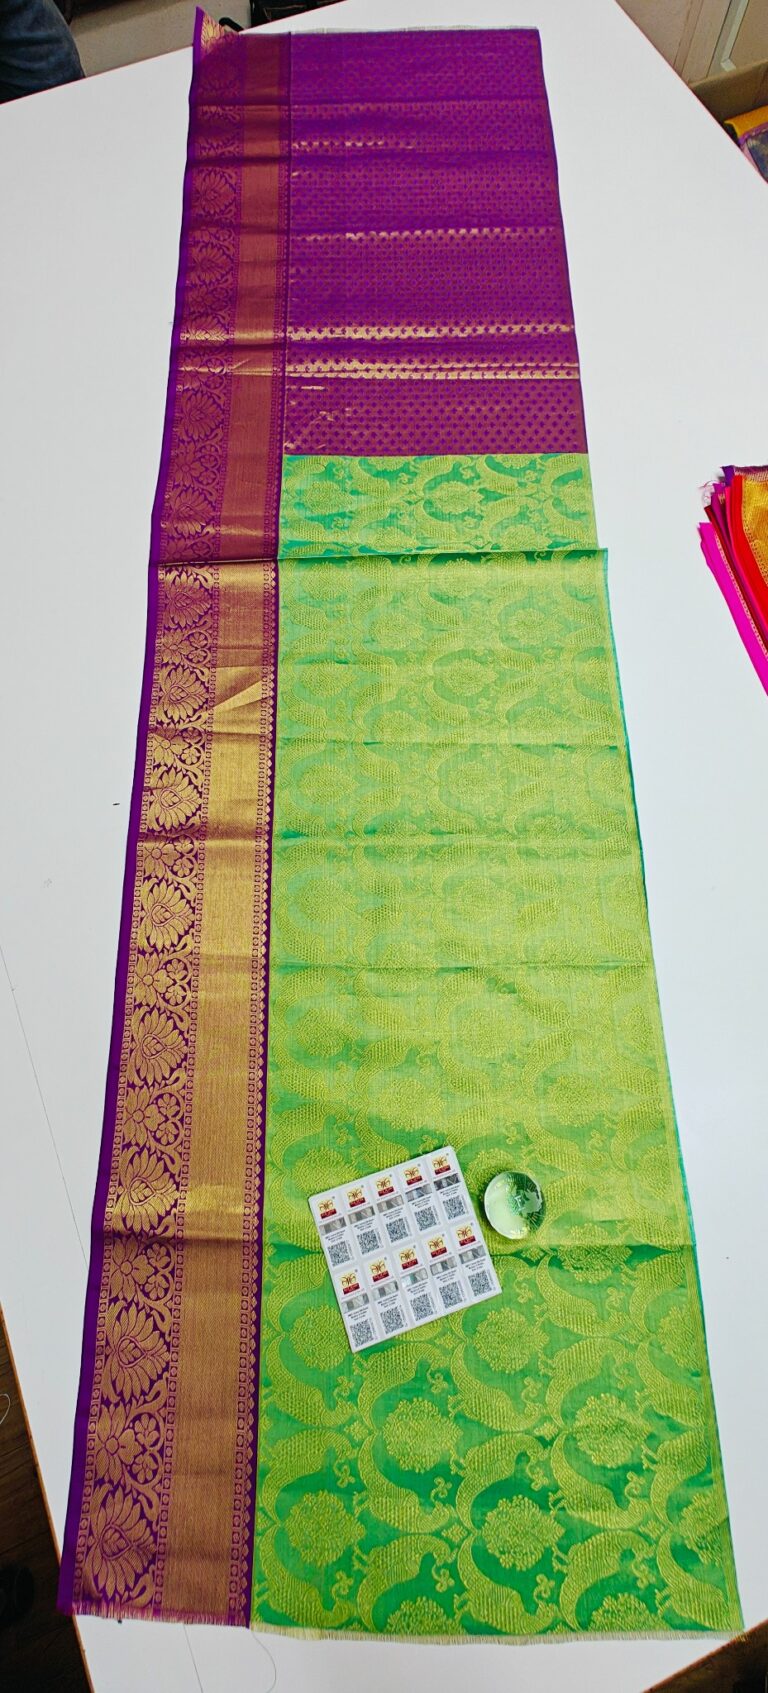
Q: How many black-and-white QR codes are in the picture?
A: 10